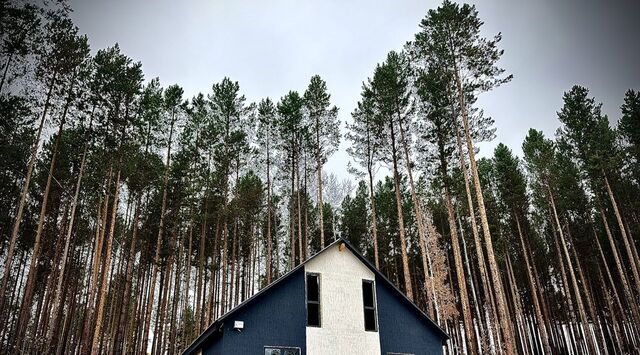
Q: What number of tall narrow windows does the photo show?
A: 2